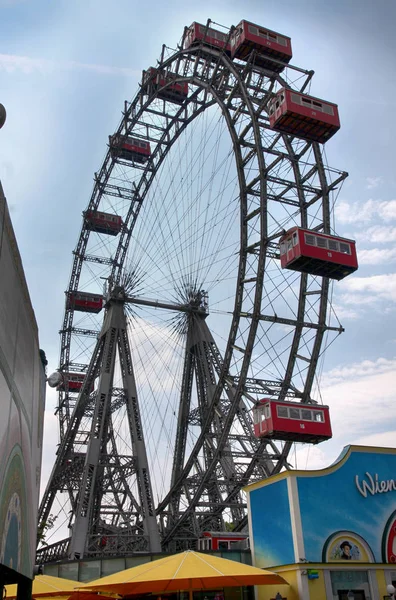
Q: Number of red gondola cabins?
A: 11